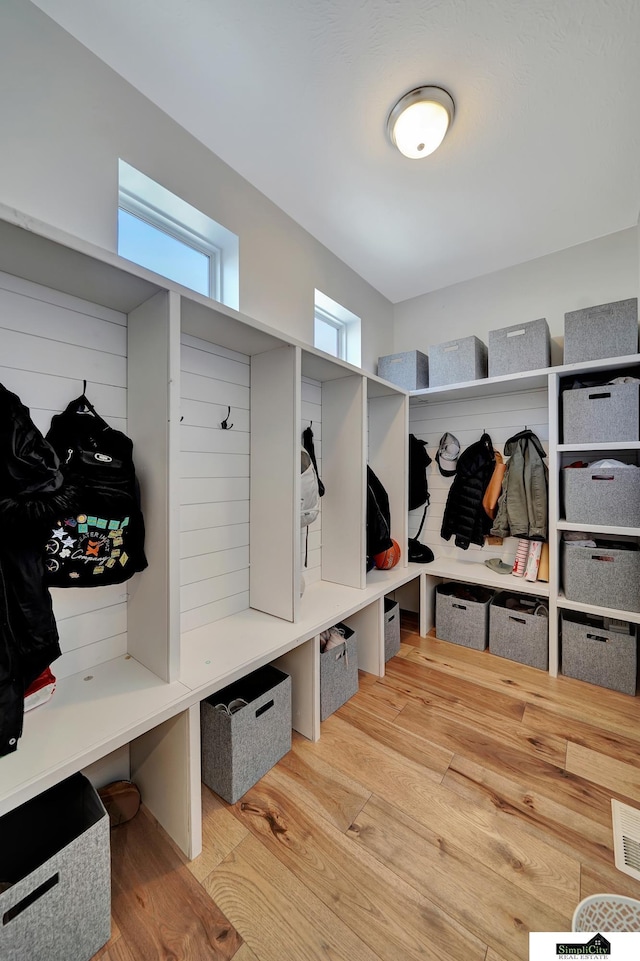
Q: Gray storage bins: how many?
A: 14